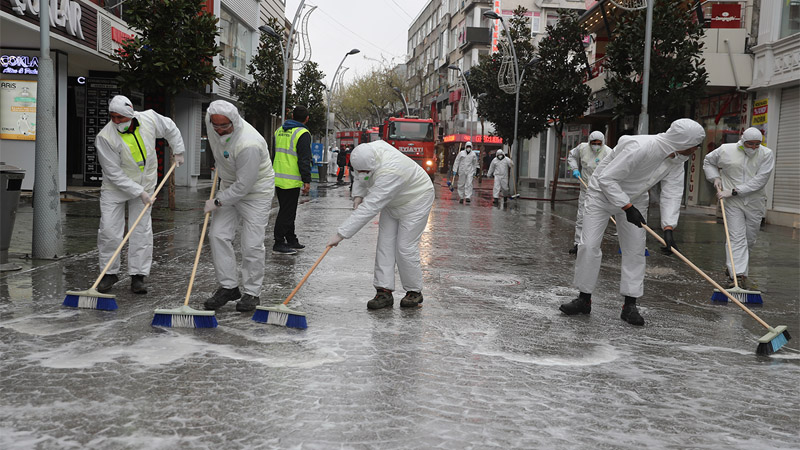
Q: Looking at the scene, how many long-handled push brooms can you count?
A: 8